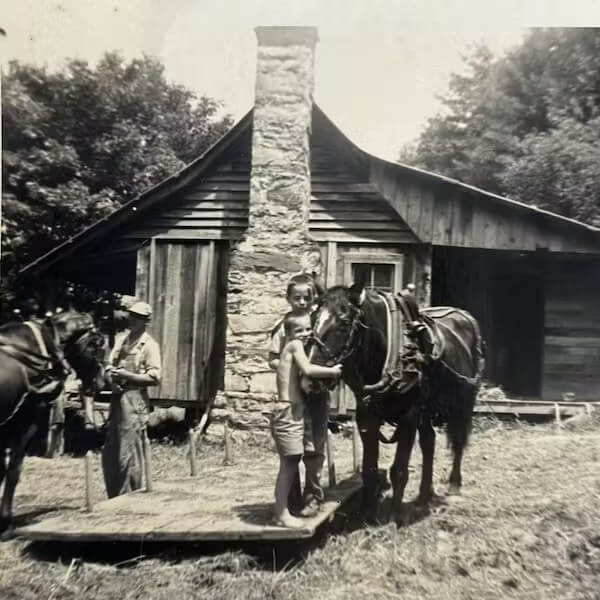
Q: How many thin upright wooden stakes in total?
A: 6